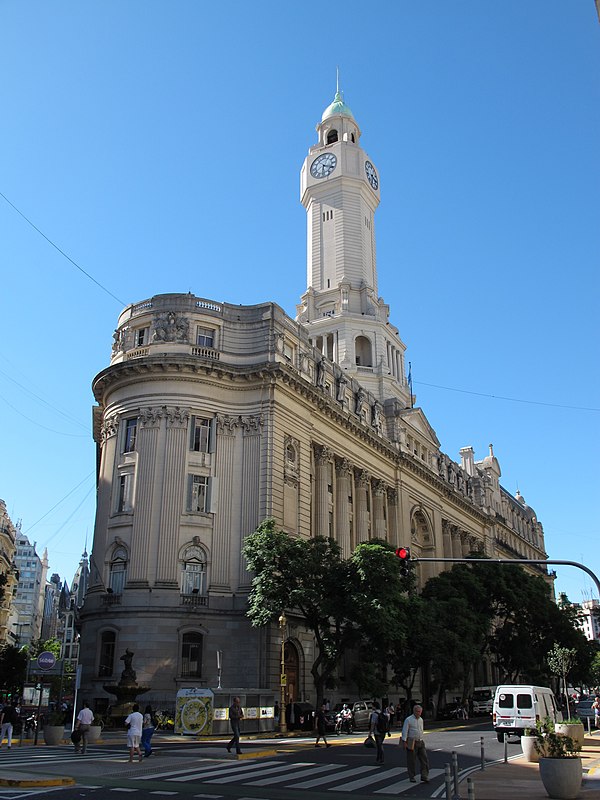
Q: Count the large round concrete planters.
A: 5